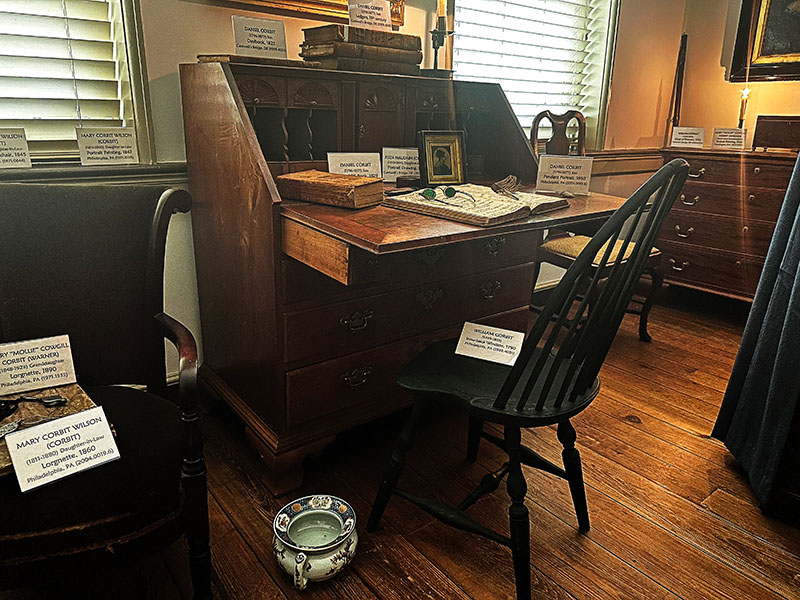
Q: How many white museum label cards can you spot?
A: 12